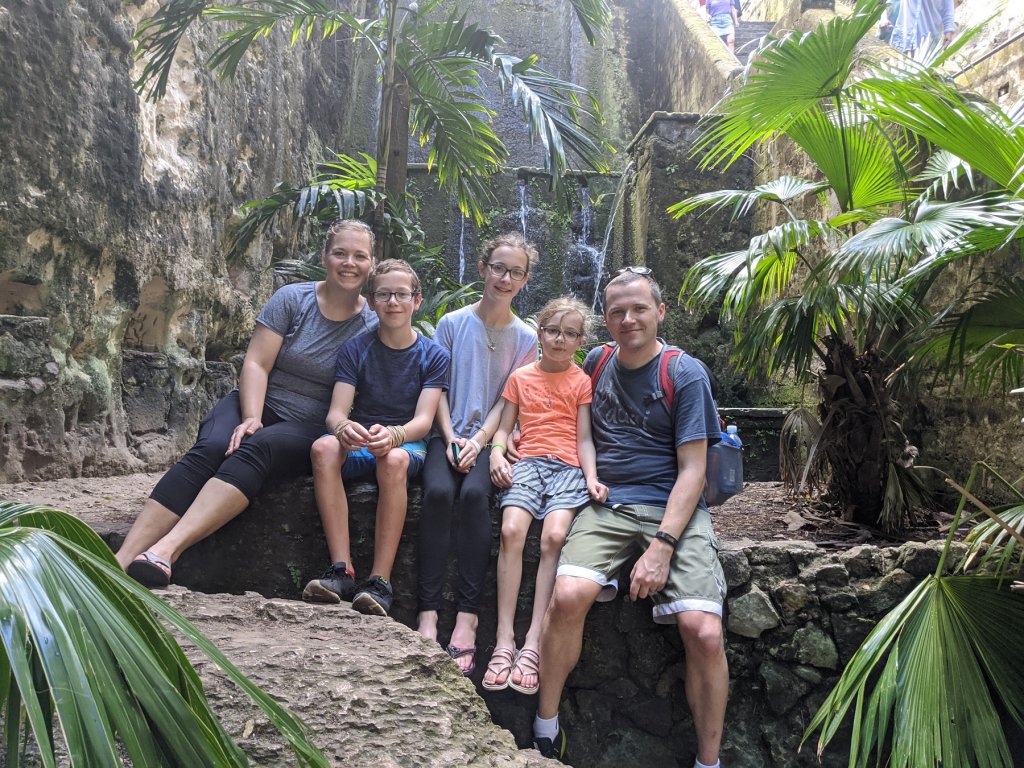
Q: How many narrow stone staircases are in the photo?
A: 1